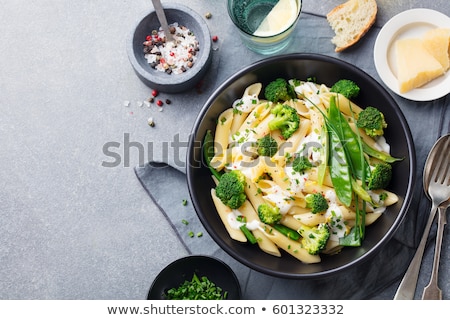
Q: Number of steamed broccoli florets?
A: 11